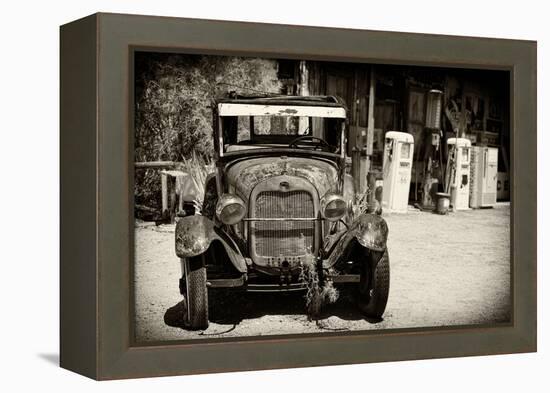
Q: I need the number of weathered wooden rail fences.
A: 1